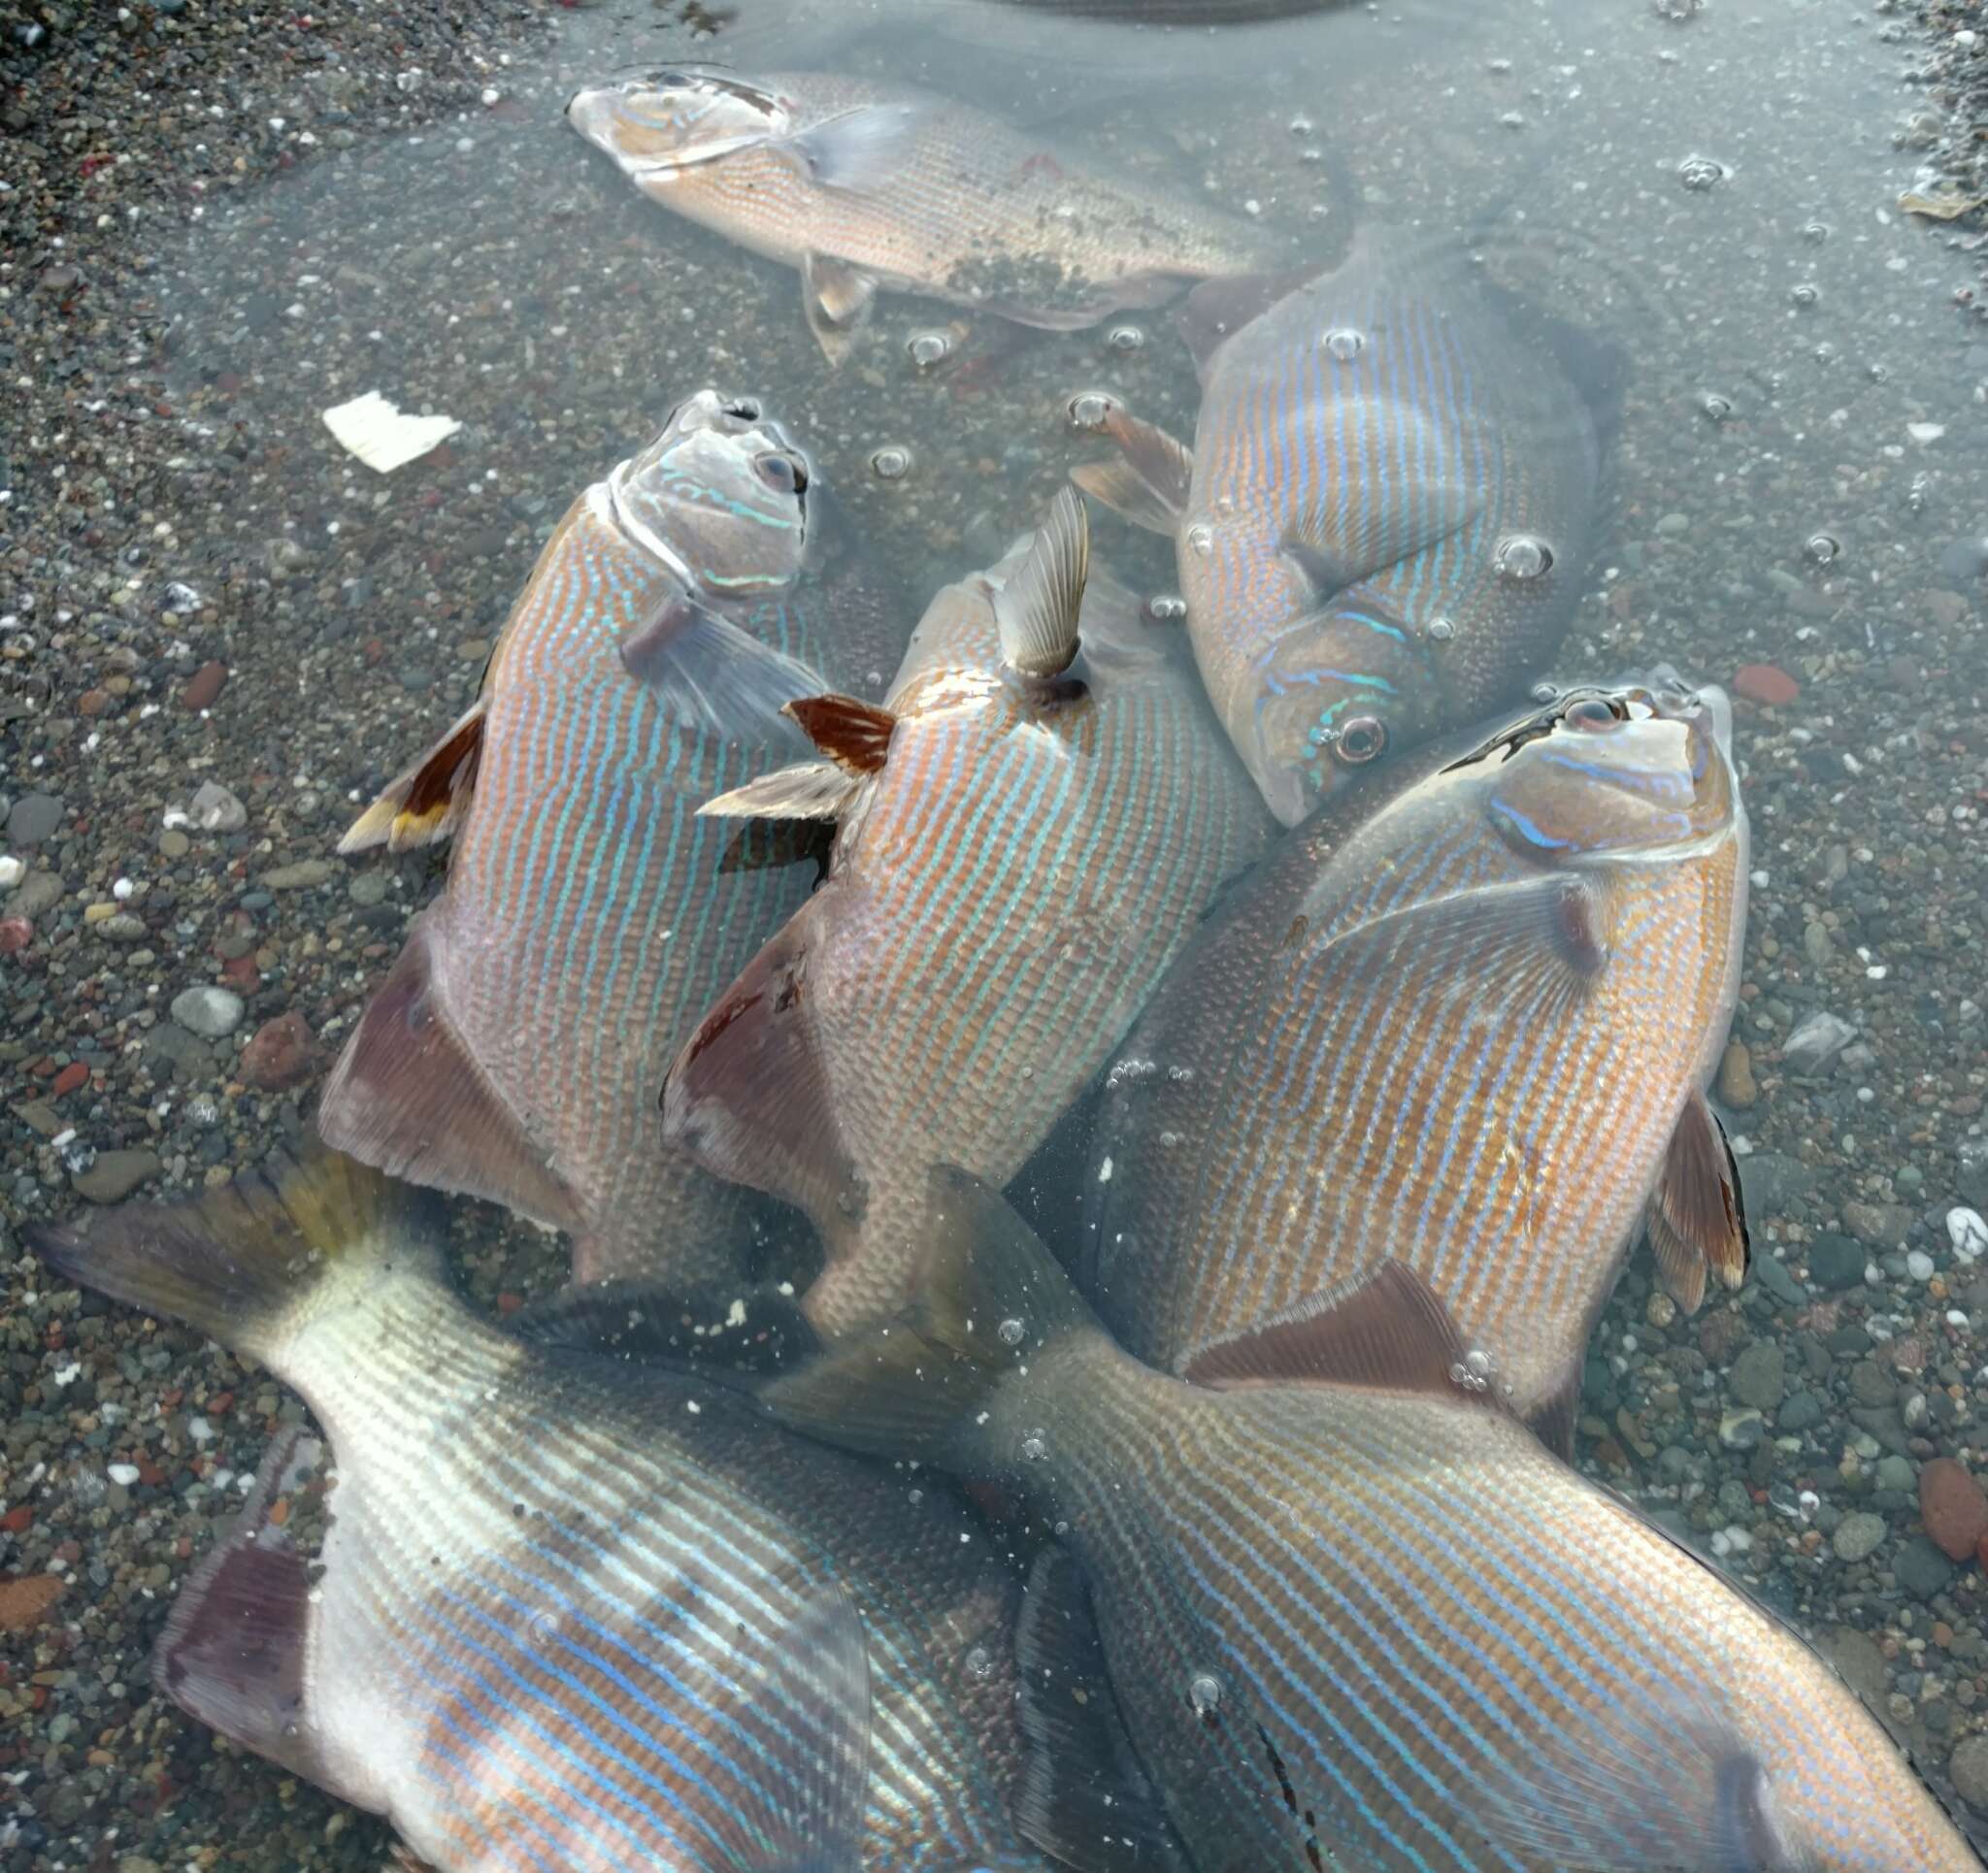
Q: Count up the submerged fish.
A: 7